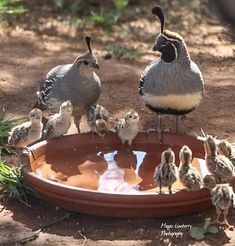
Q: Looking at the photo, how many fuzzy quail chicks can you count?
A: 9